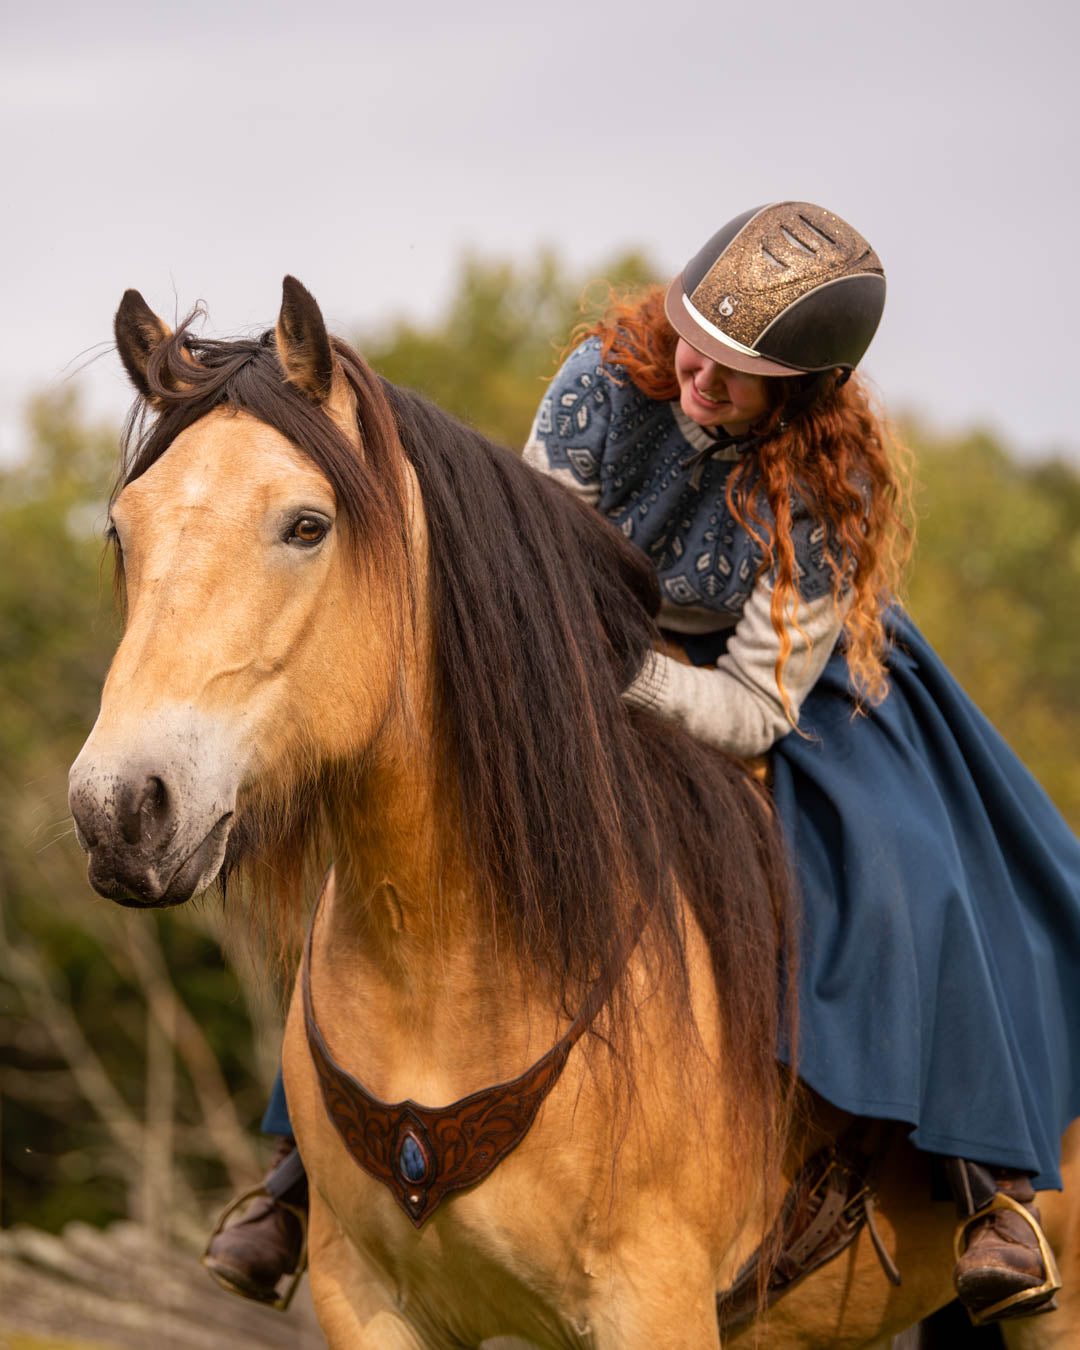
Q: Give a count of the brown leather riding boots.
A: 2